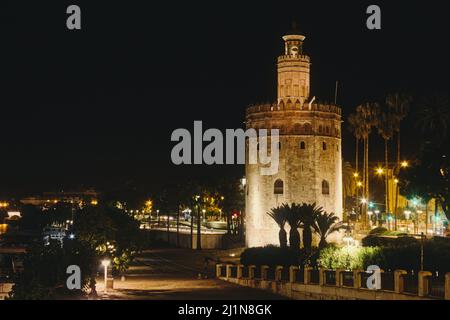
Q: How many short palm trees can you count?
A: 4